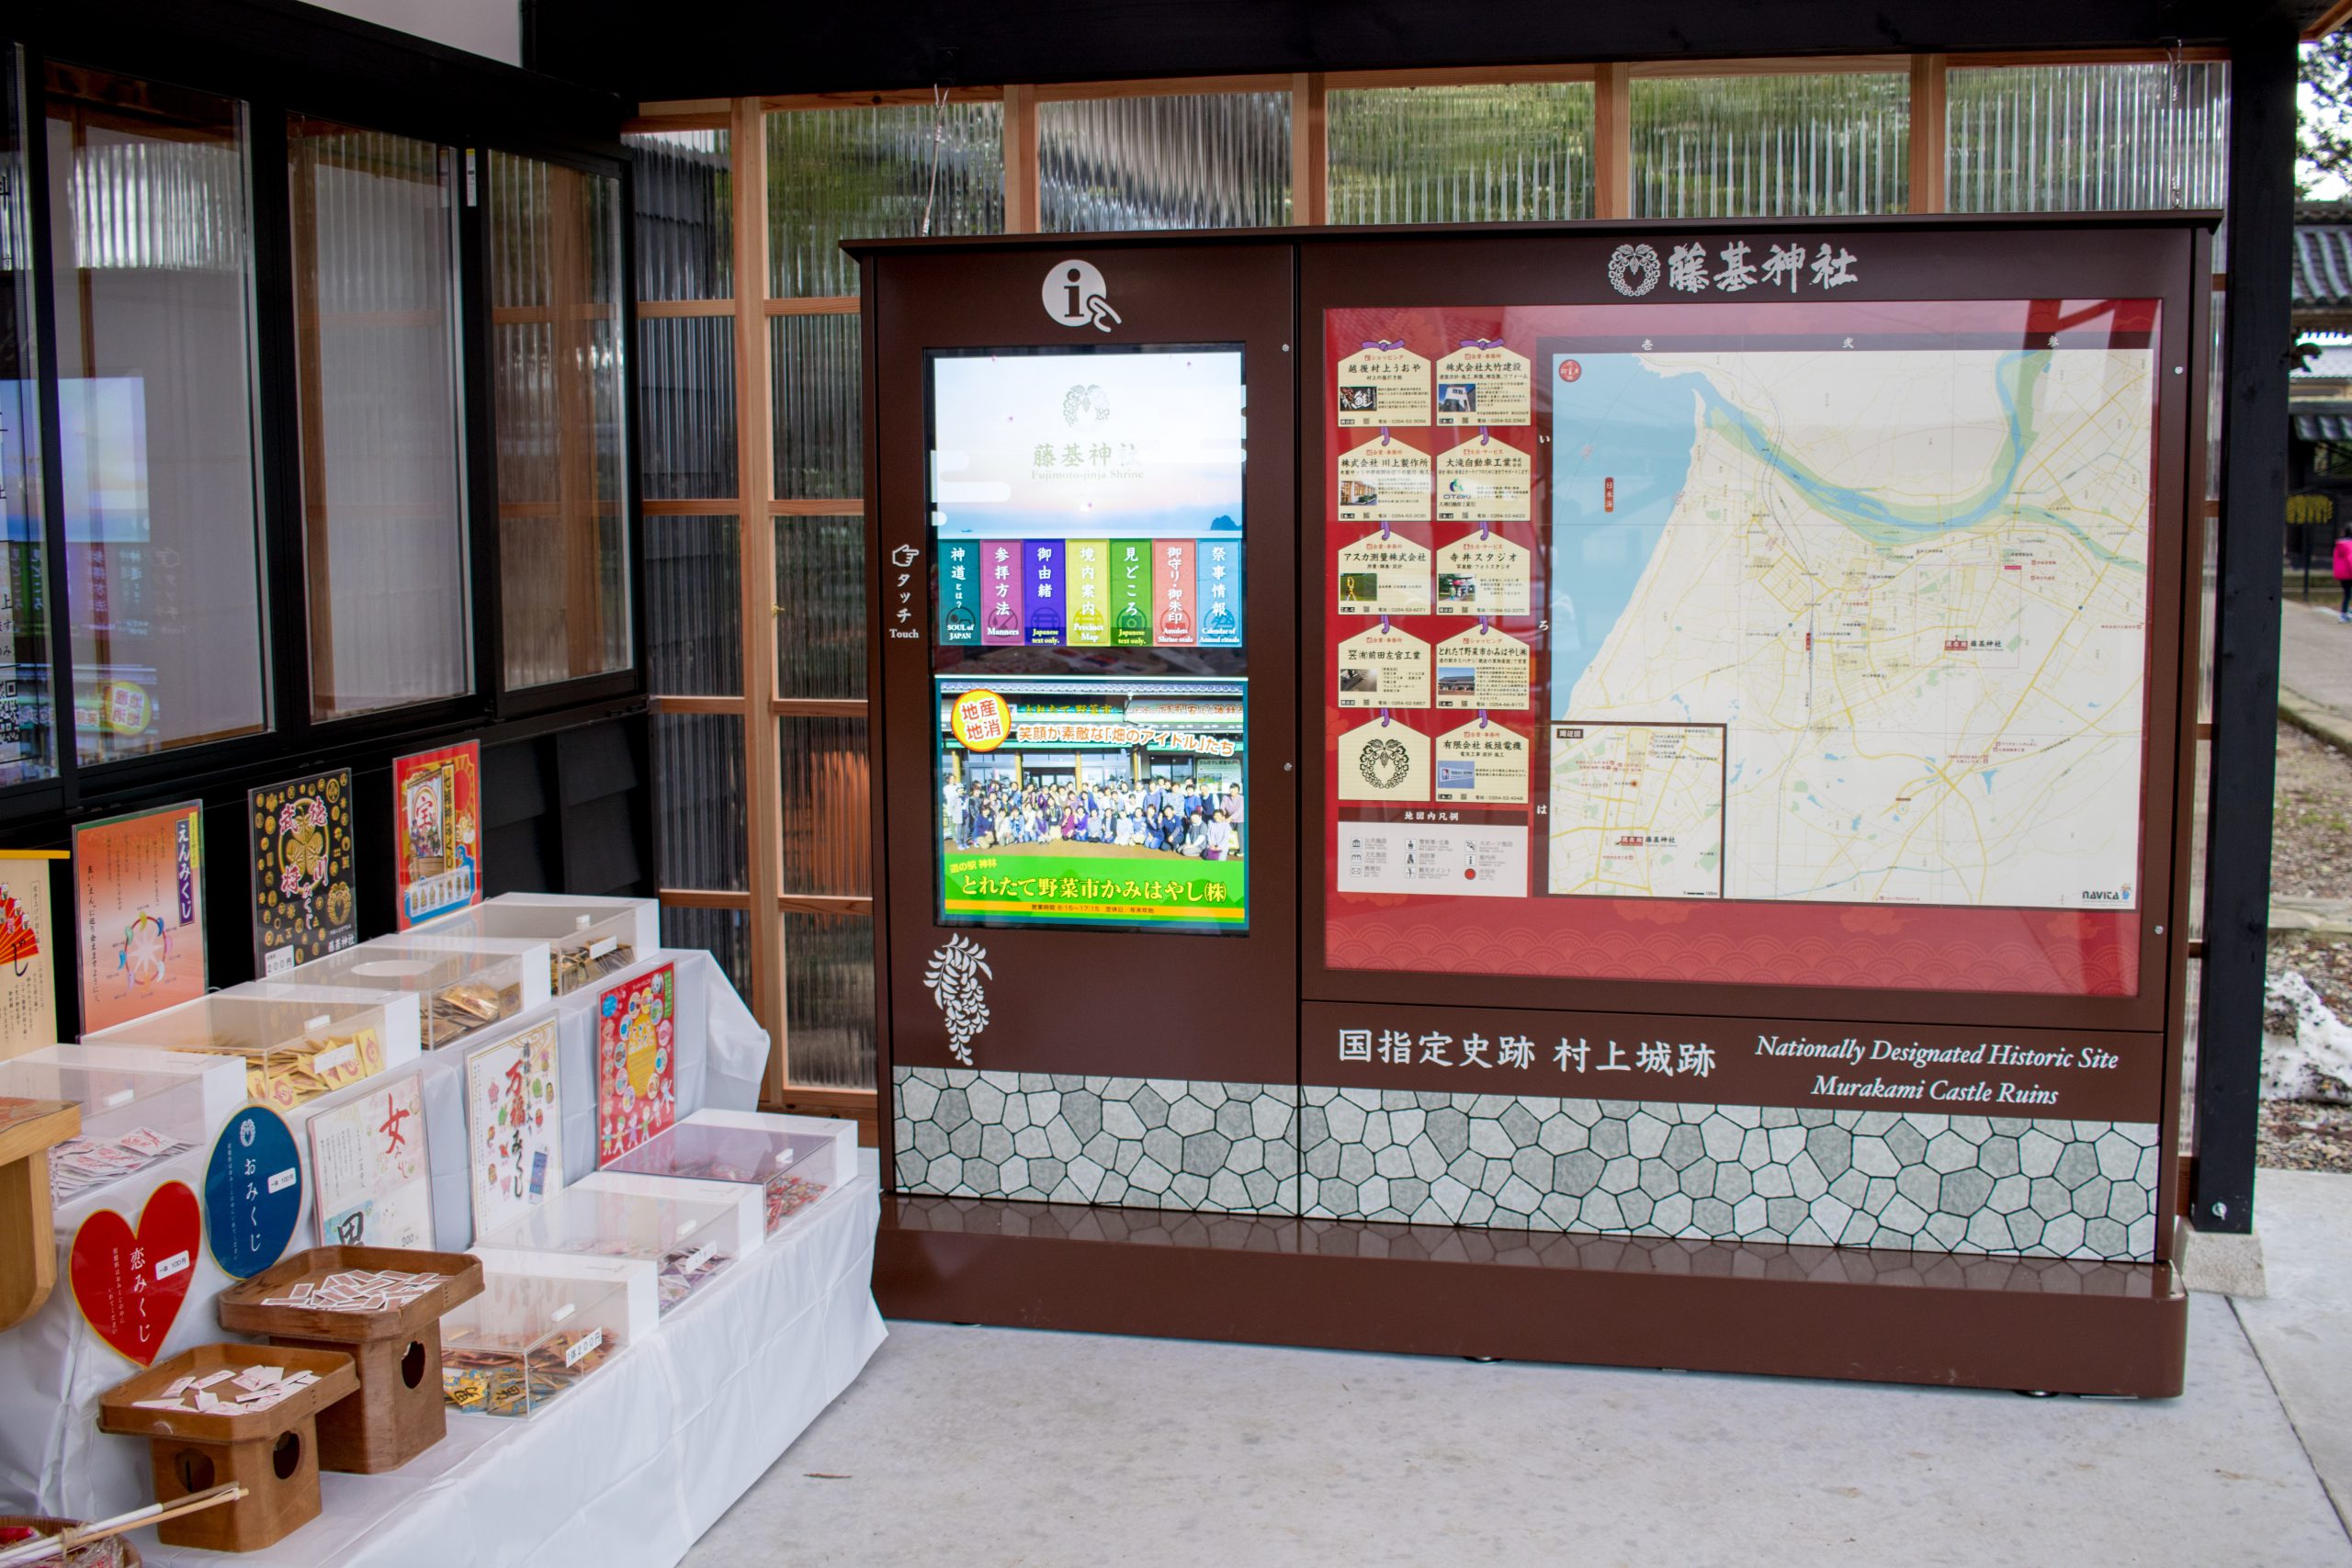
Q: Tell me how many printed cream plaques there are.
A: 10